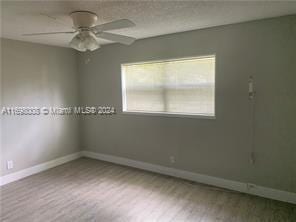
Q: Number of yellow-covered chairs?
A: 0